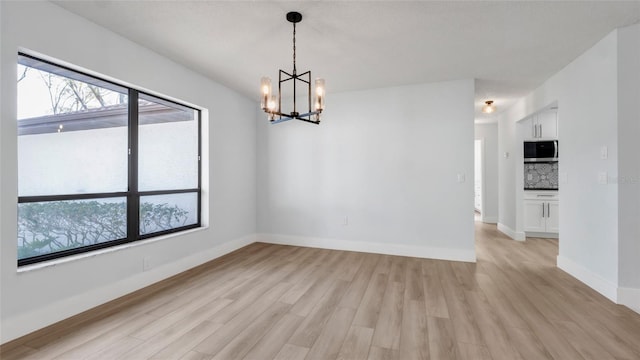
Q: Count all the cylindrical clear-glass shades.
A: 4